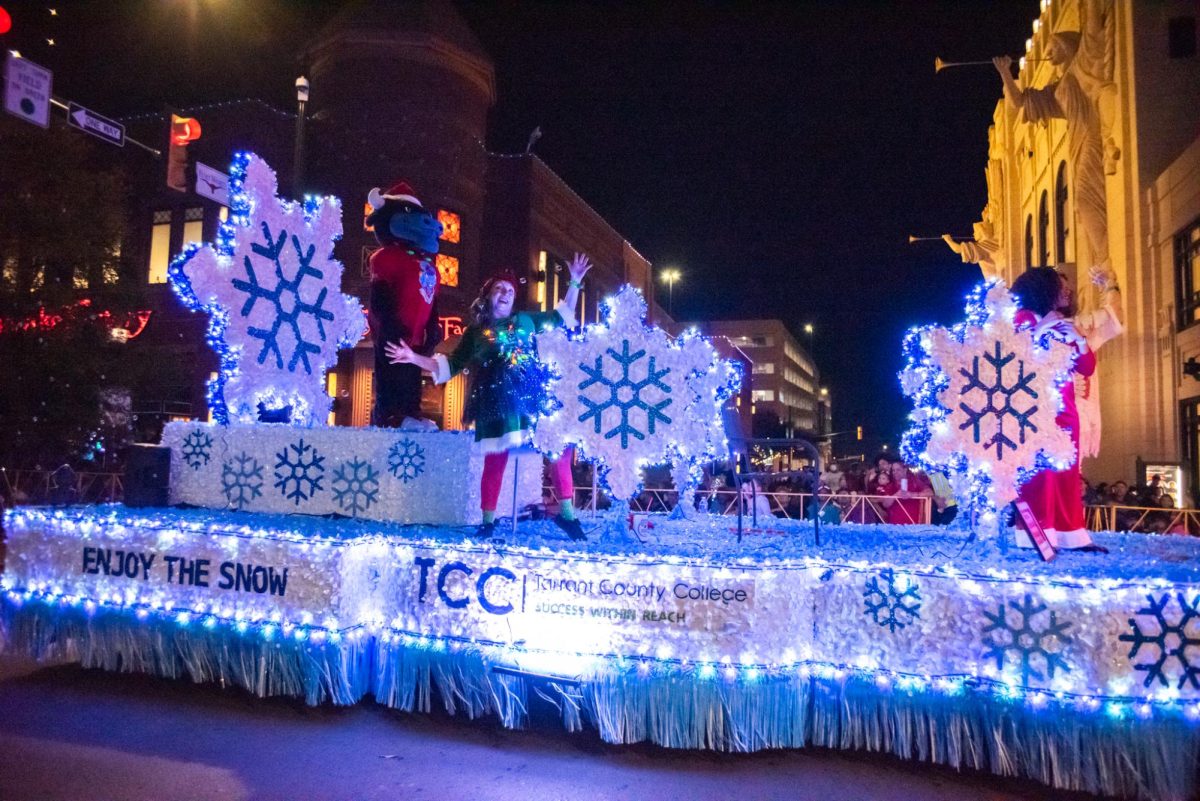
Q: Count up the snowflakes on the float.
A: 11